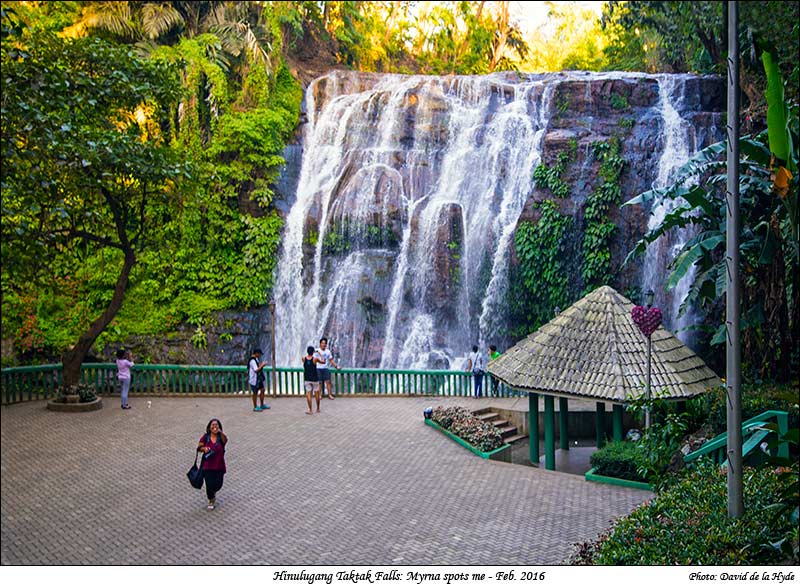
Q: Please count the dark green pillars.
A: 5